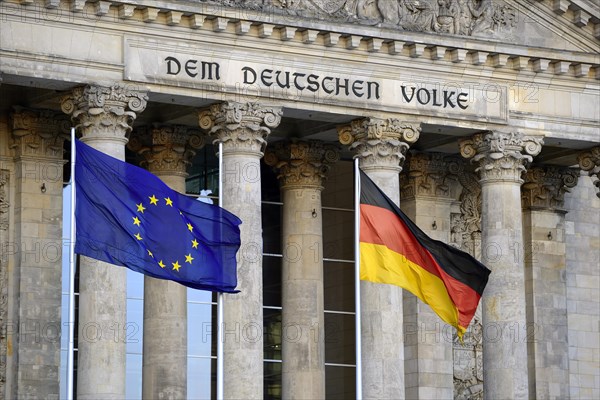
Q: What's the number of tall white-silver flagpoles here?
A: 3